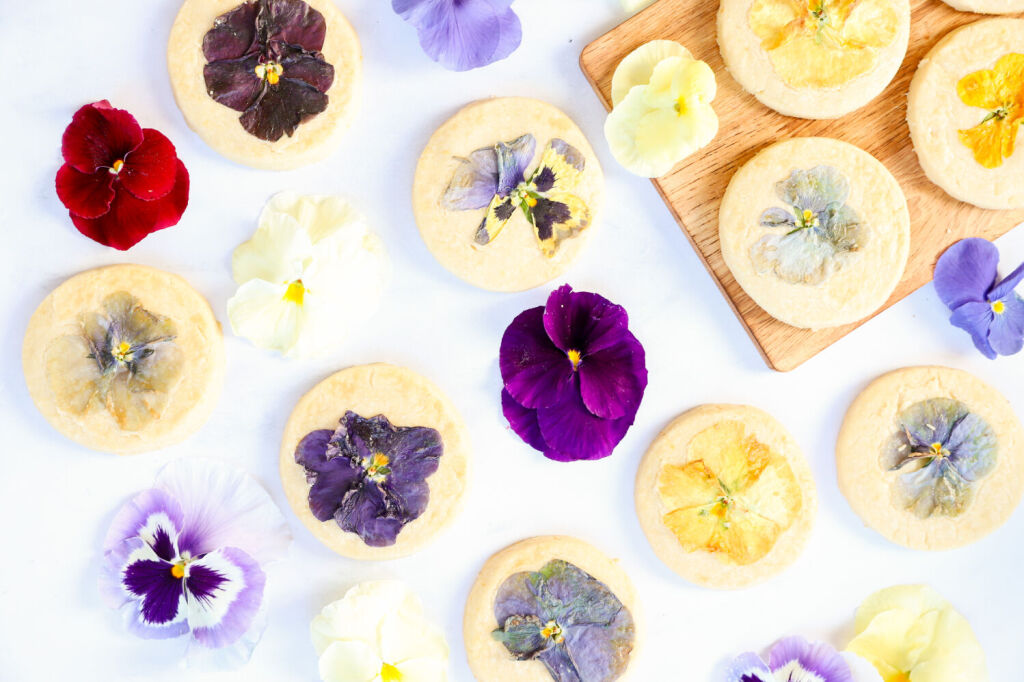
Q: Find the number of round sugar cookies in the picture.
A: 11